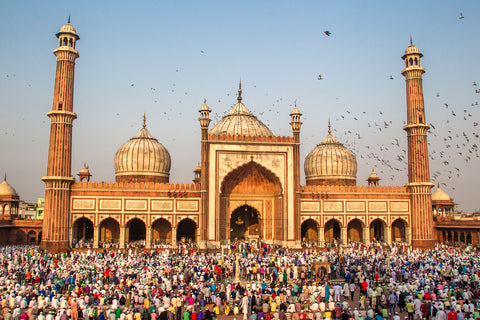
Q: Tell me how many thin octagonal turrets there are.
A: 2